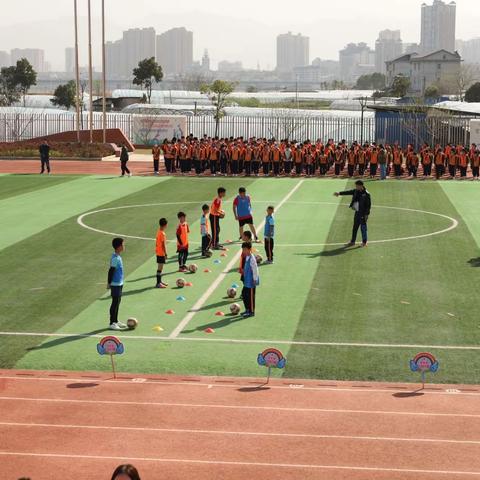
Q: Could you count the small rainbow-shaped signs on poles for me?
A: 3